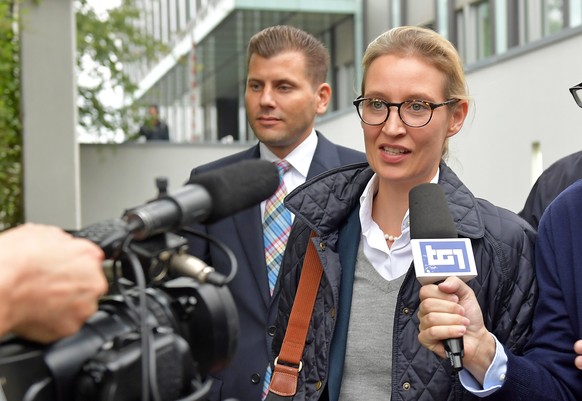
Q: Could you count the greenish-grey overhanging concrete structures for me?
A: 1